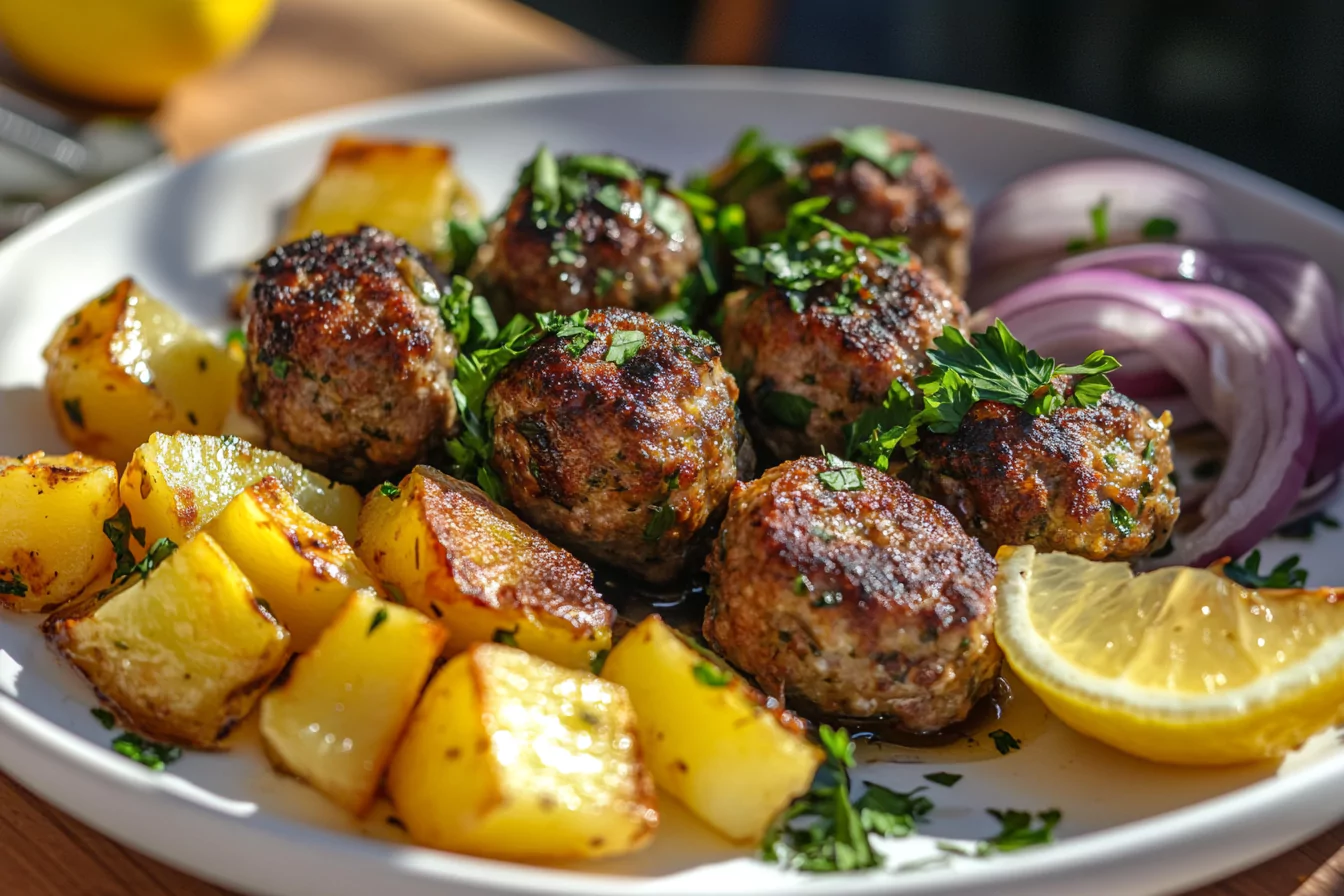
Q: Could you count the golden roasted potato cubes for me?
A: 10